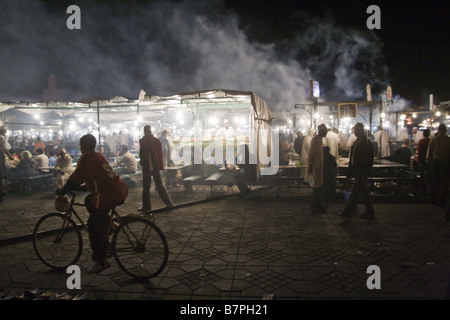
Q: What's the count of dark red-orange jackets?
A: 2